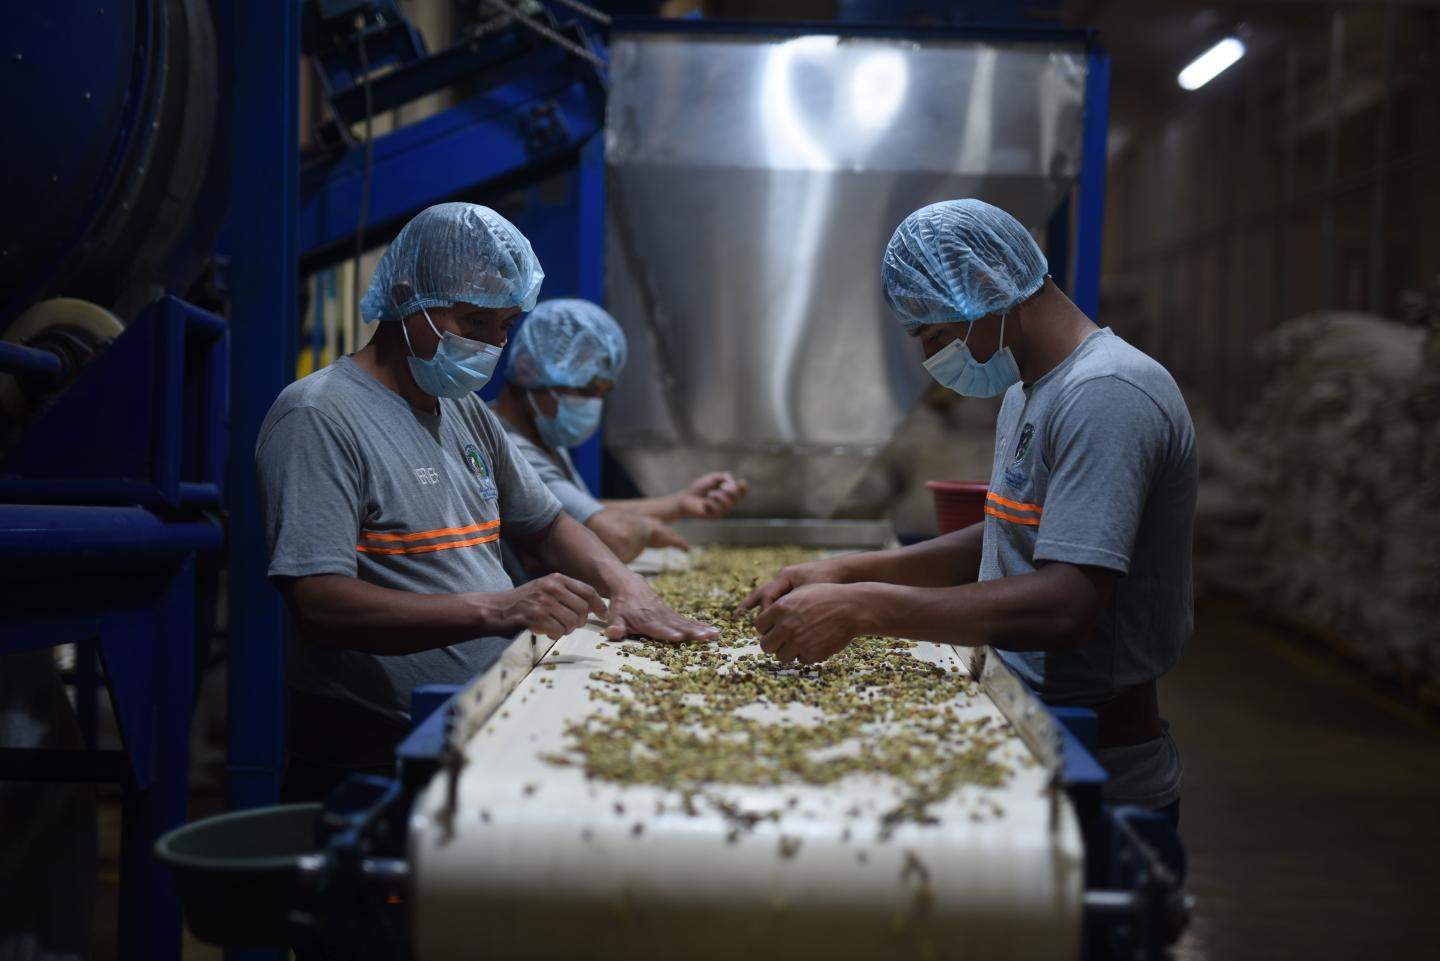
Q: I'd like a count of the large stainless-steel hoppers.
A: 1